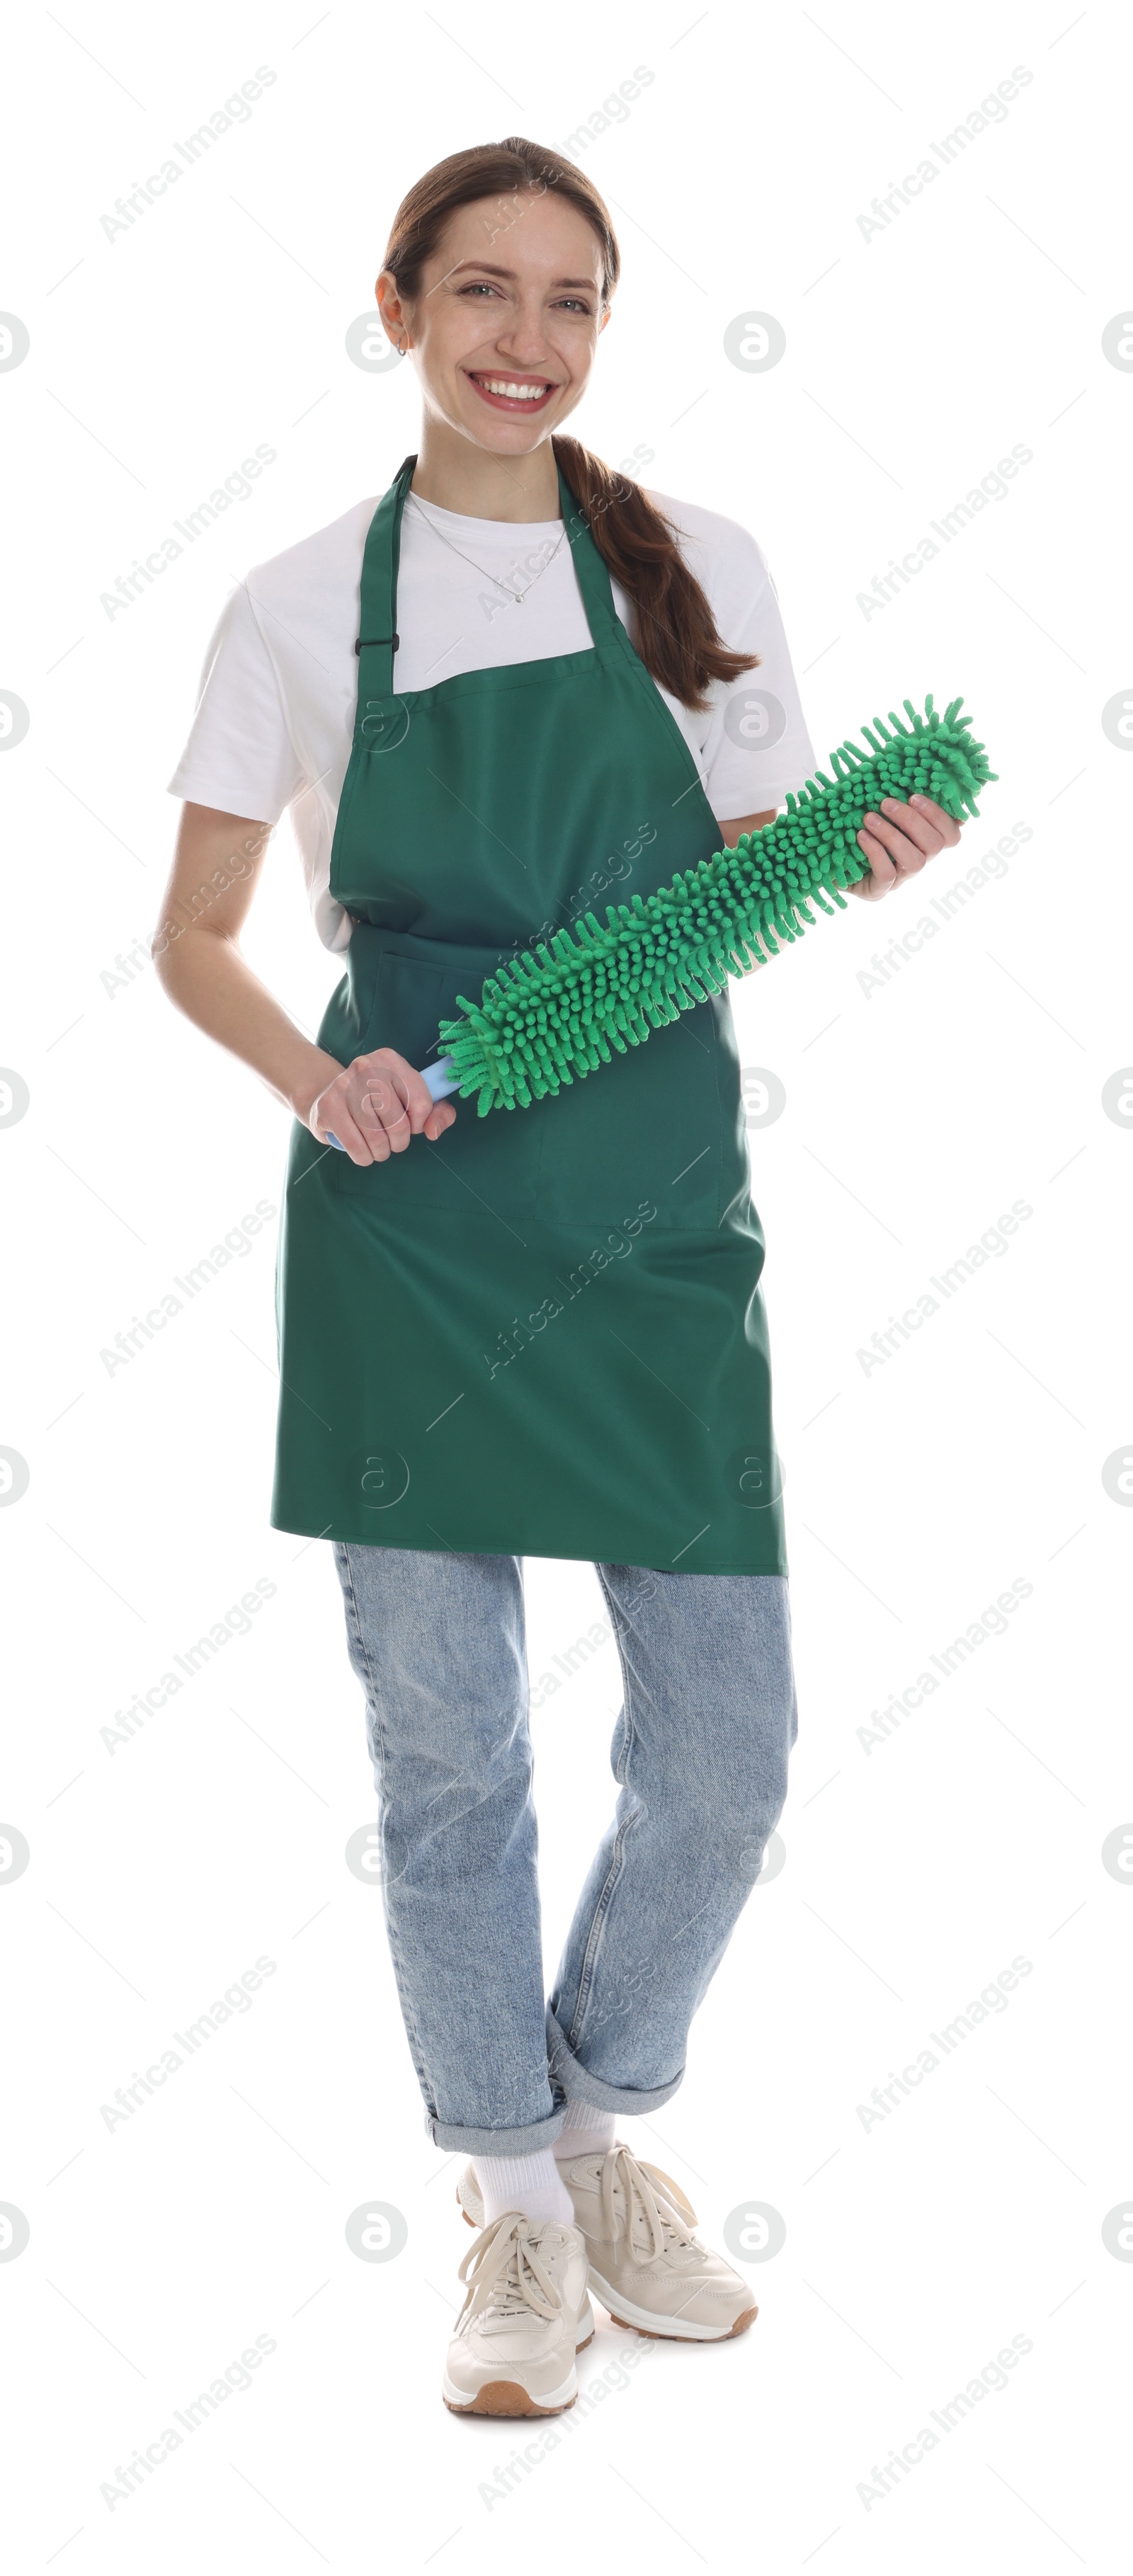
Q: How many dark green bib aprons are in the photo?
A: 1